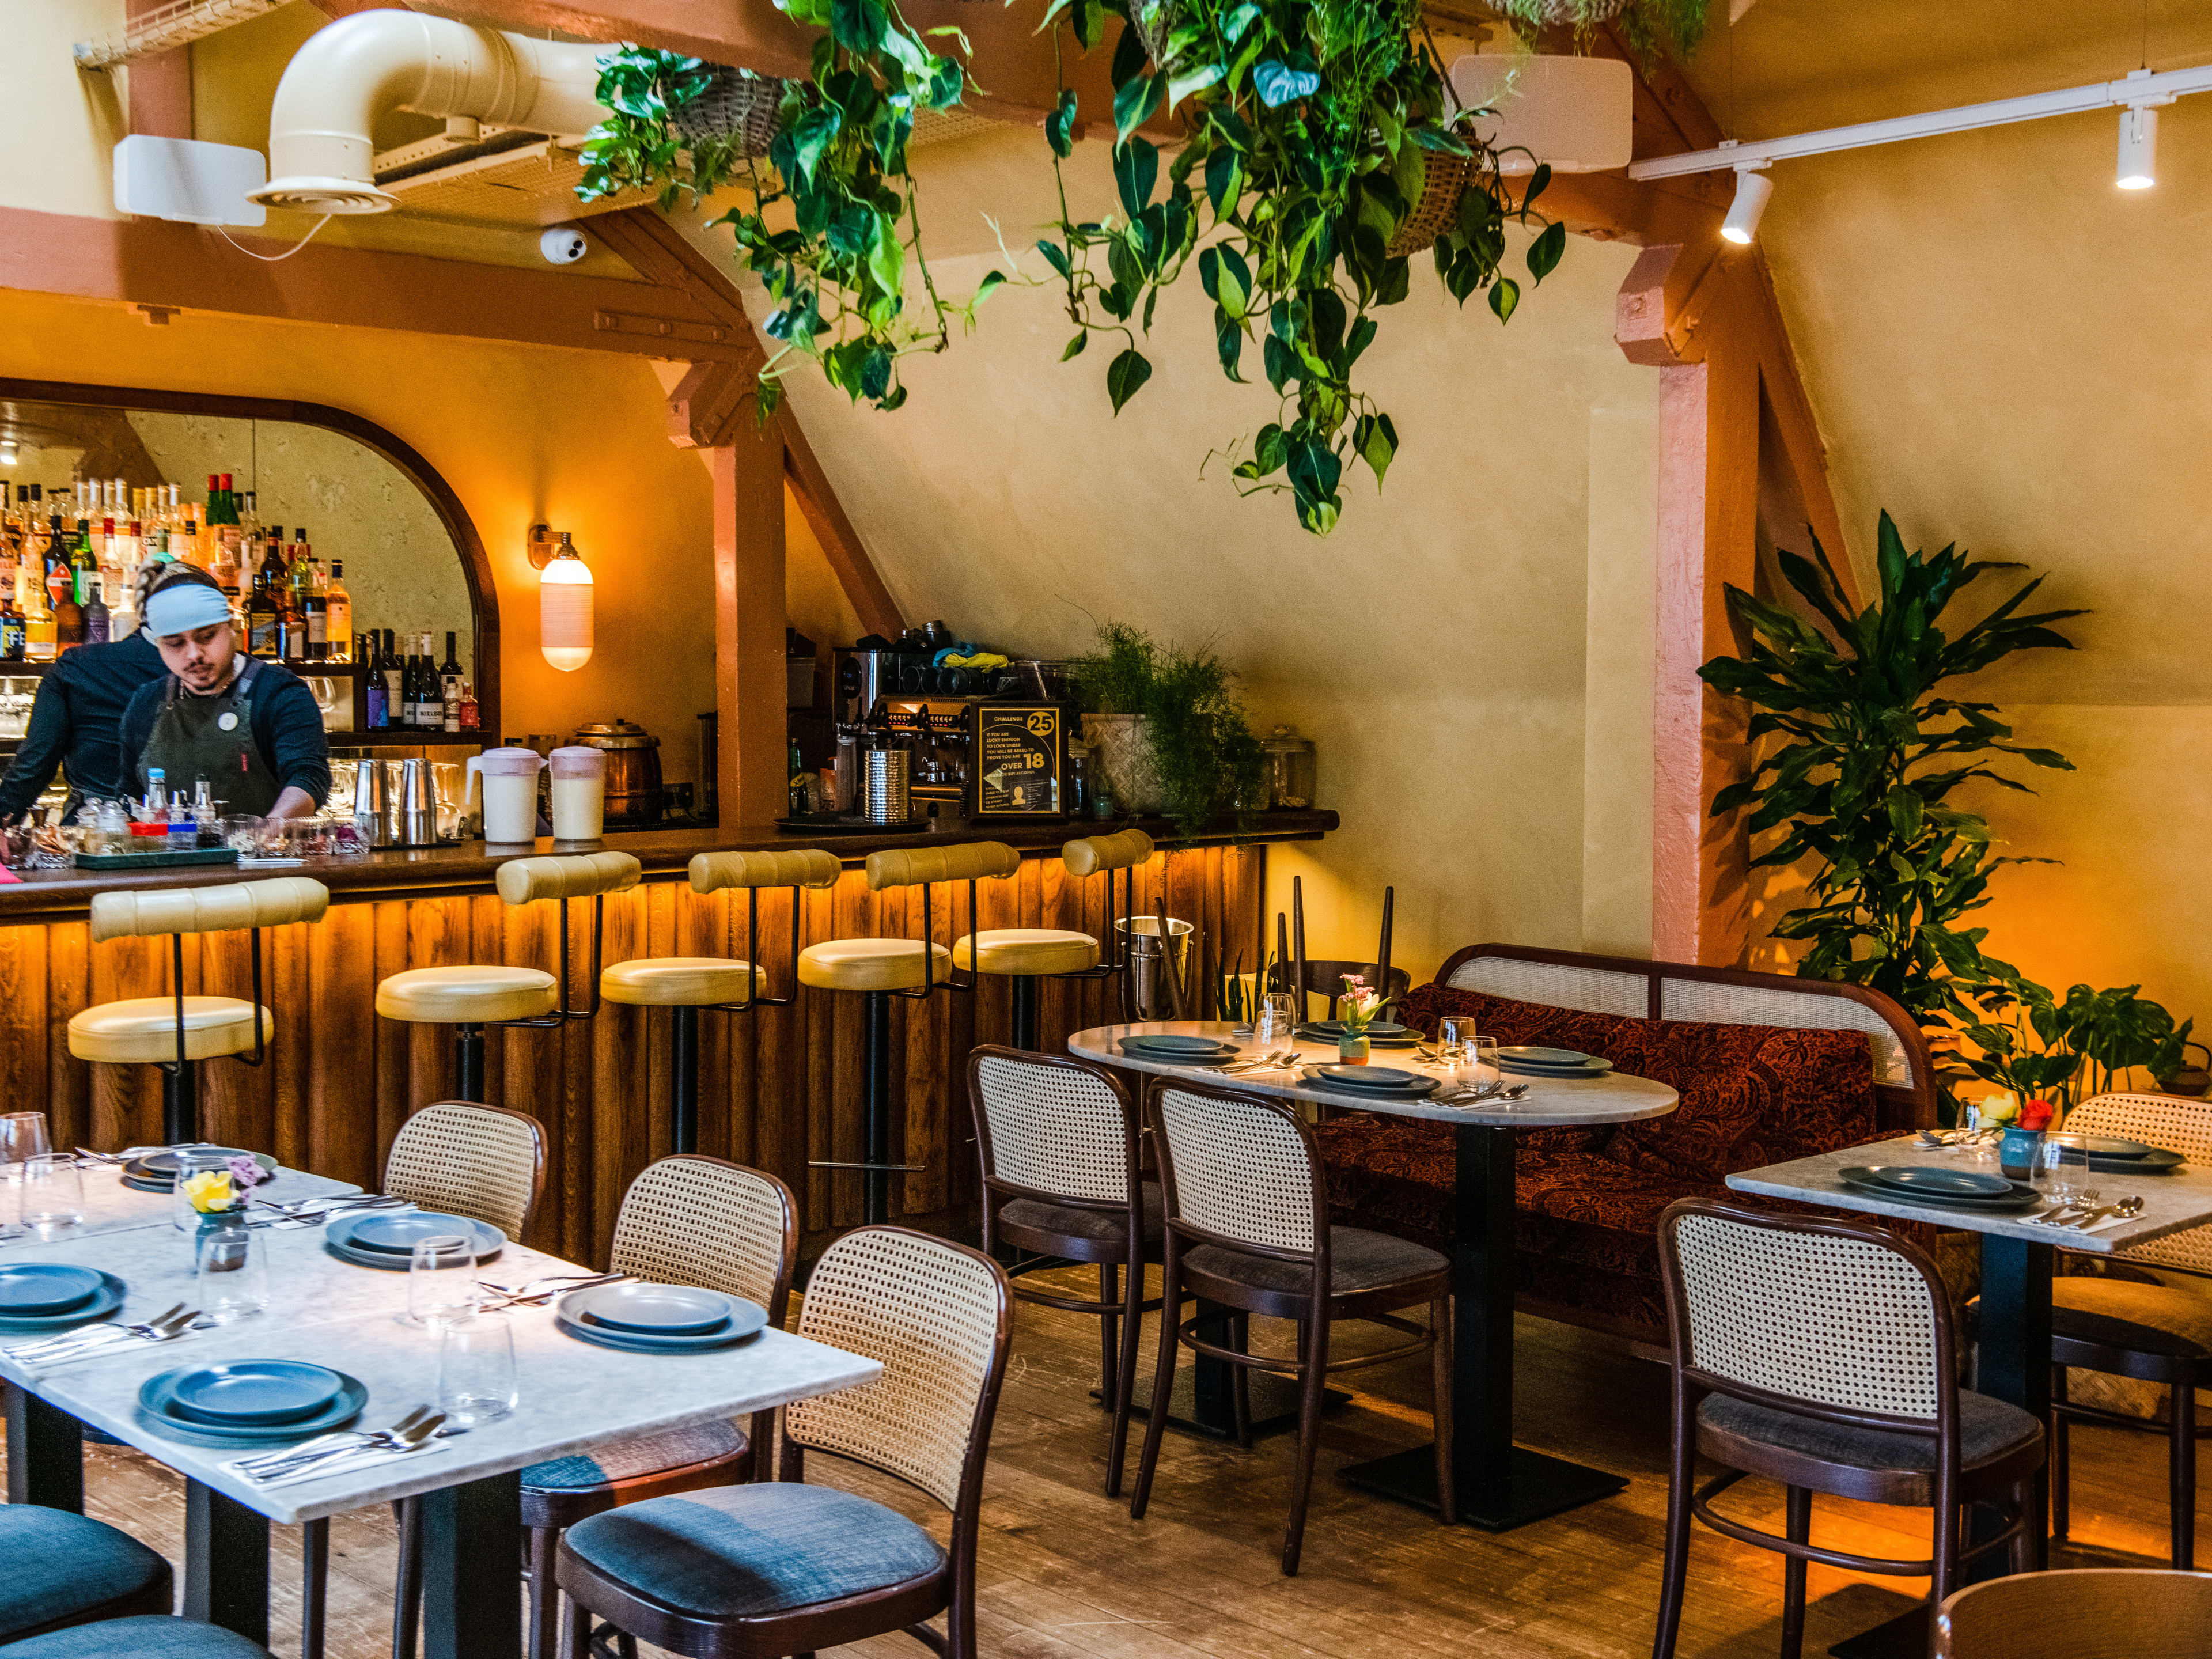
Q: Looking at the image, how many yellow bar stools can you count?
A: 5